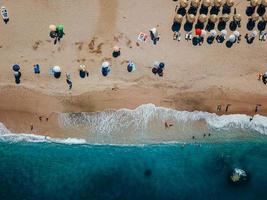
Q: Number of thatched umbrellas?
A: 15